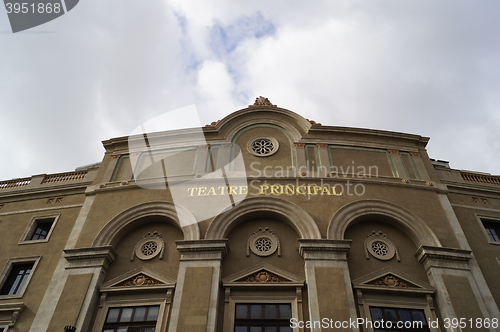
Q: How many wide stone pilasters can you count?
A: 4